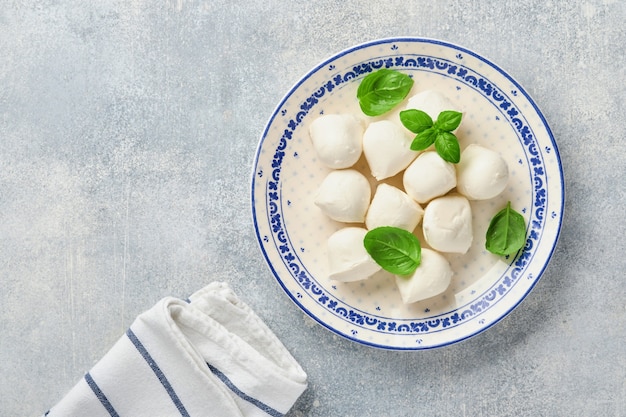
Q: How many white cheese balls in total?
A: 10